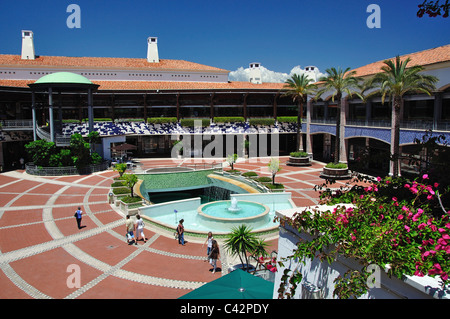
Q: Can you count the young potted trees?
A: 4